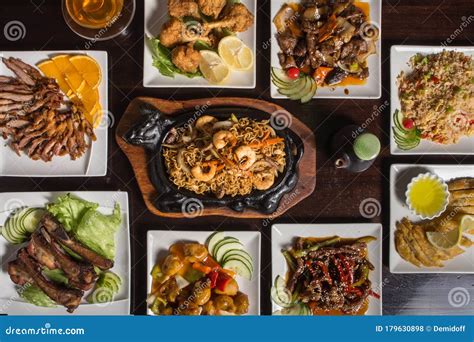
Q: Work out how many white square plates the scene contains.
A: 8